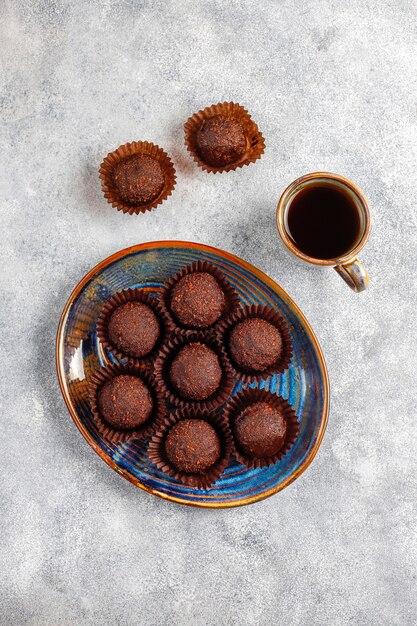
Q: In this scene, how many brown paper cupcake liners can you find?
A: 9